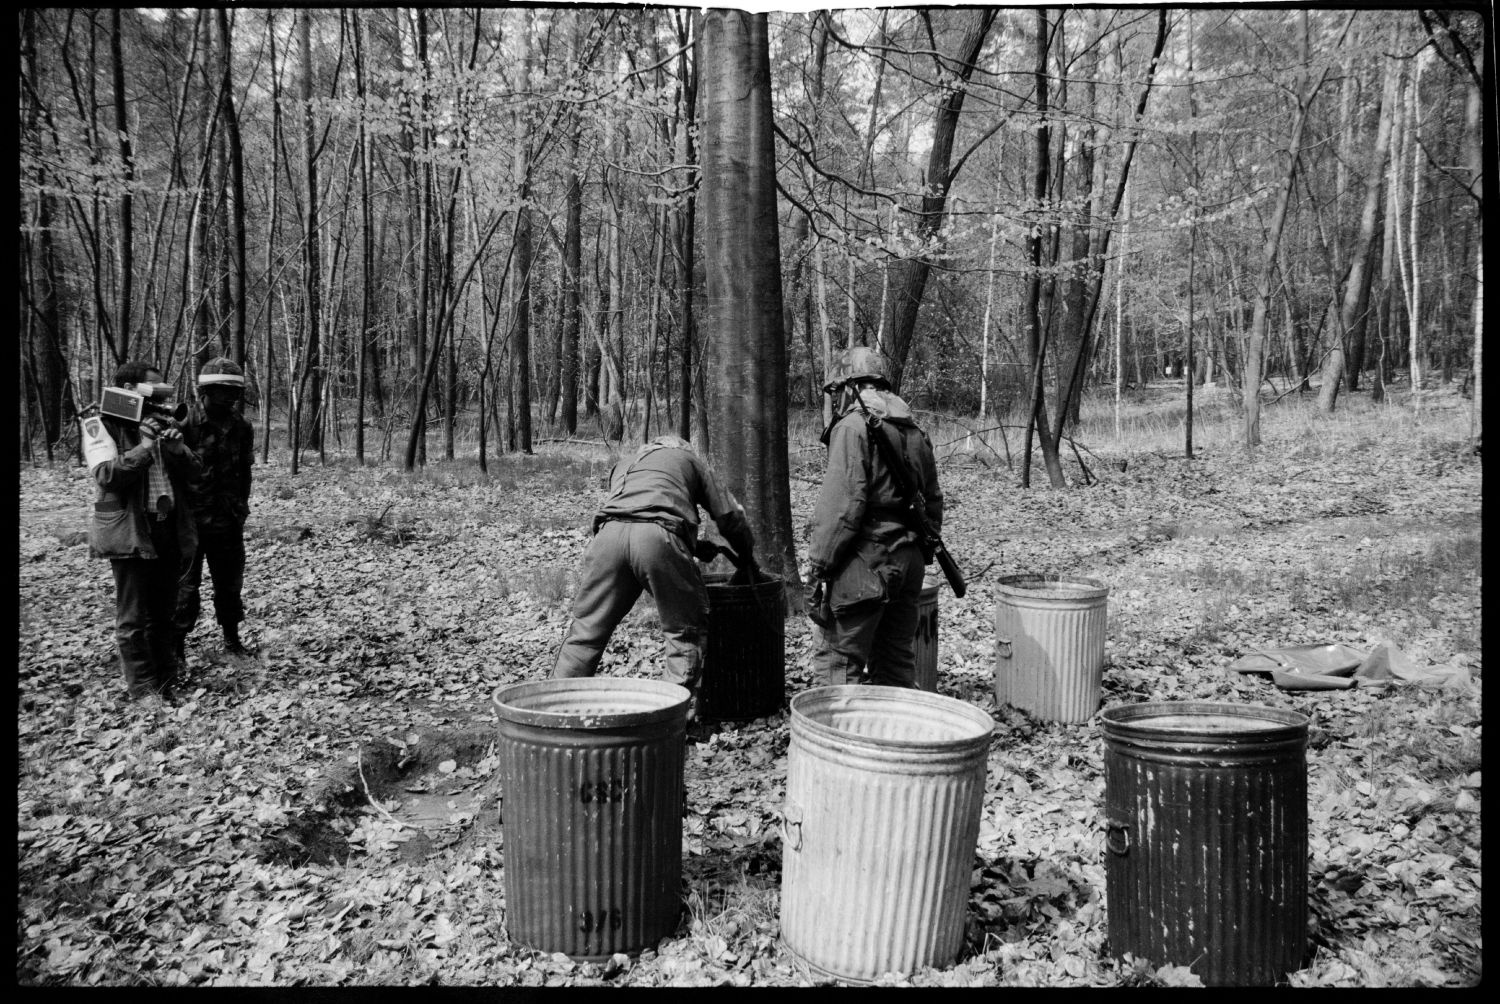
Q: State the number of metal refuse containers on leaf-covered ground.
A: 6